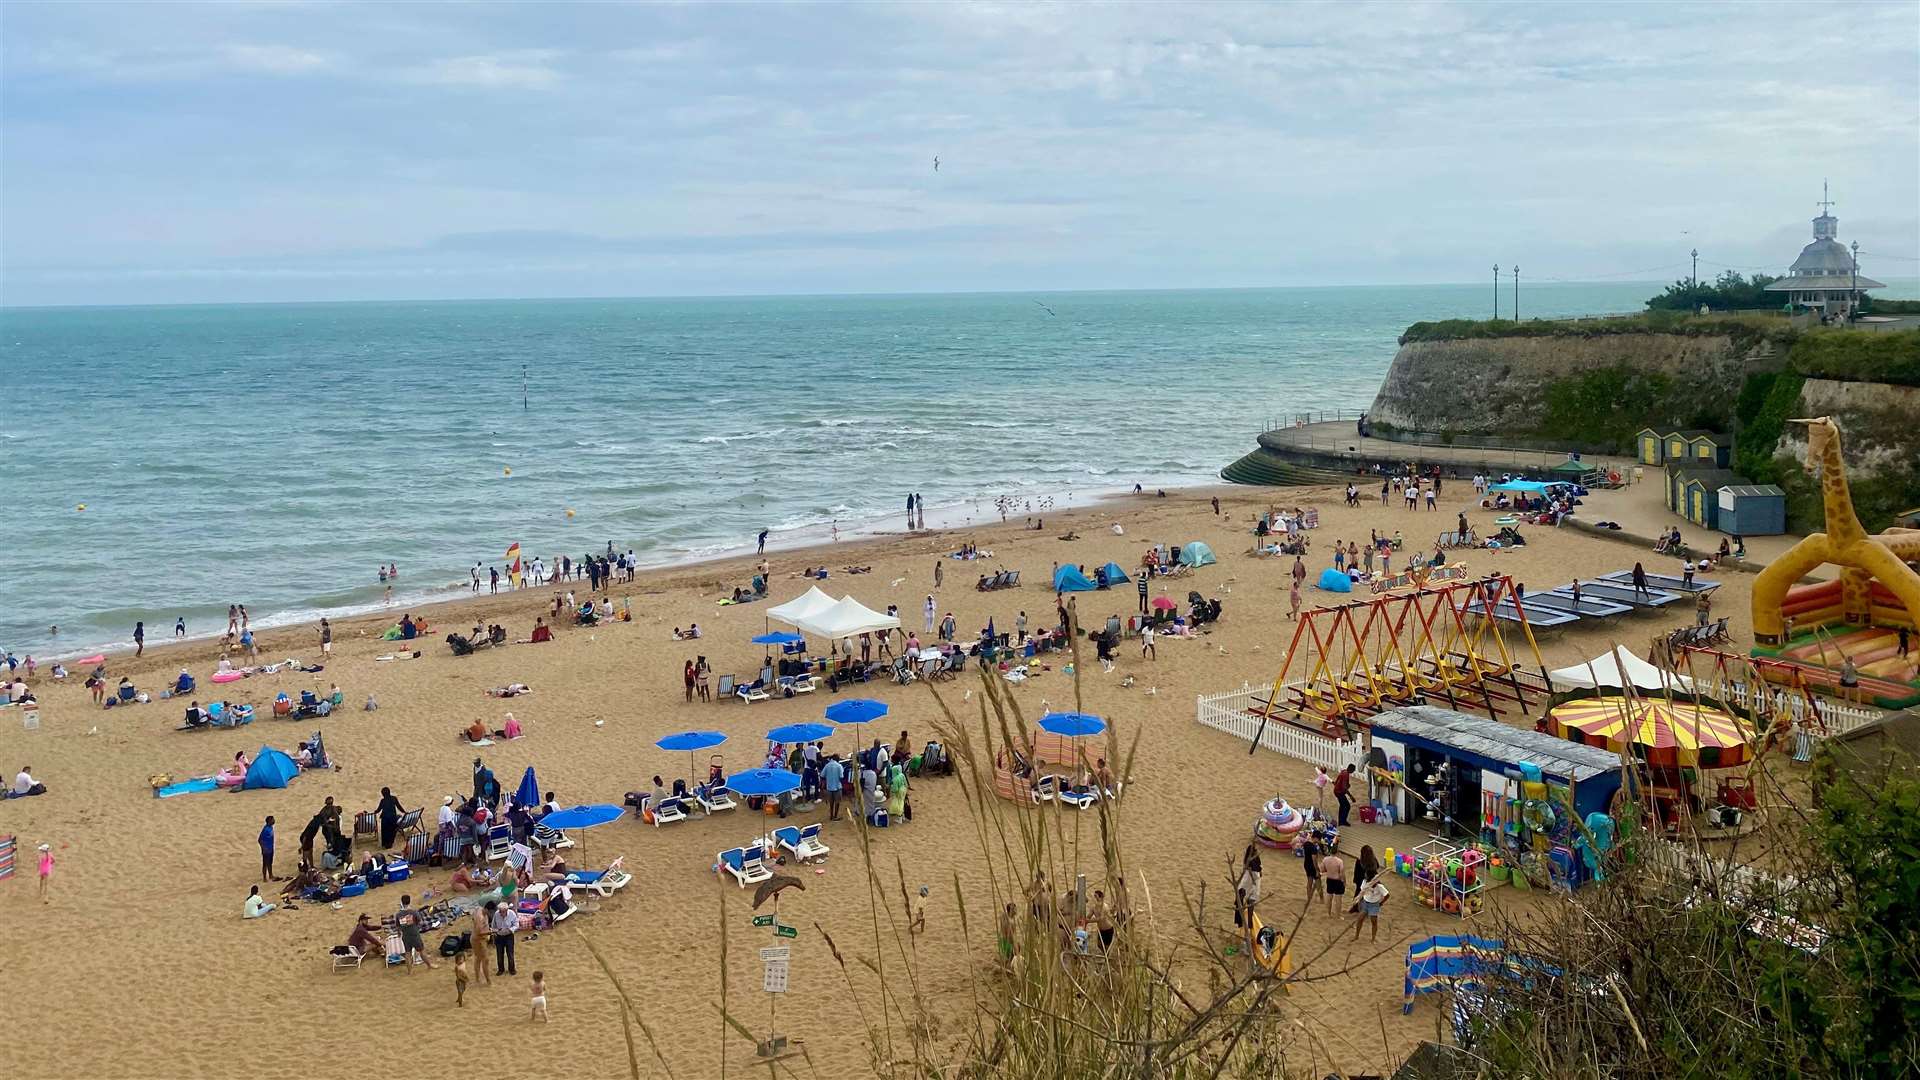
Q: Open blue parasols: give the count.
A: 7